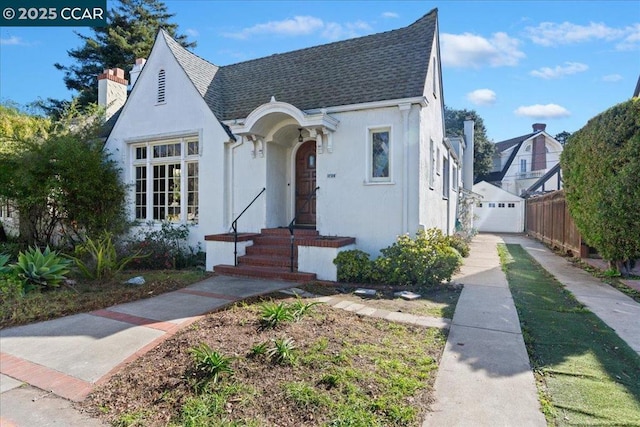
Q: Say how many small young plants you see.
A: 5